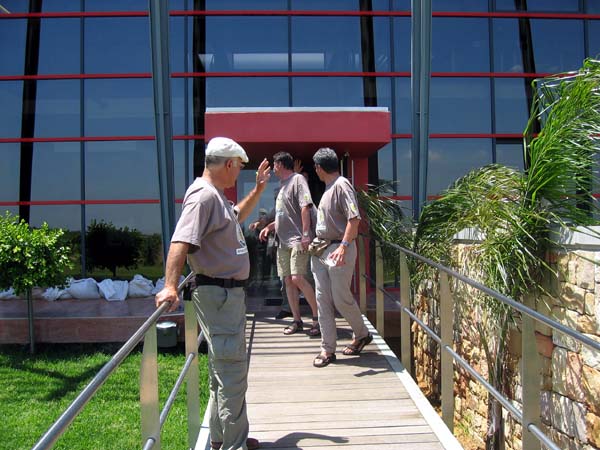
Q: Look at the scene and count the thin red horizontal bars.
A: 4